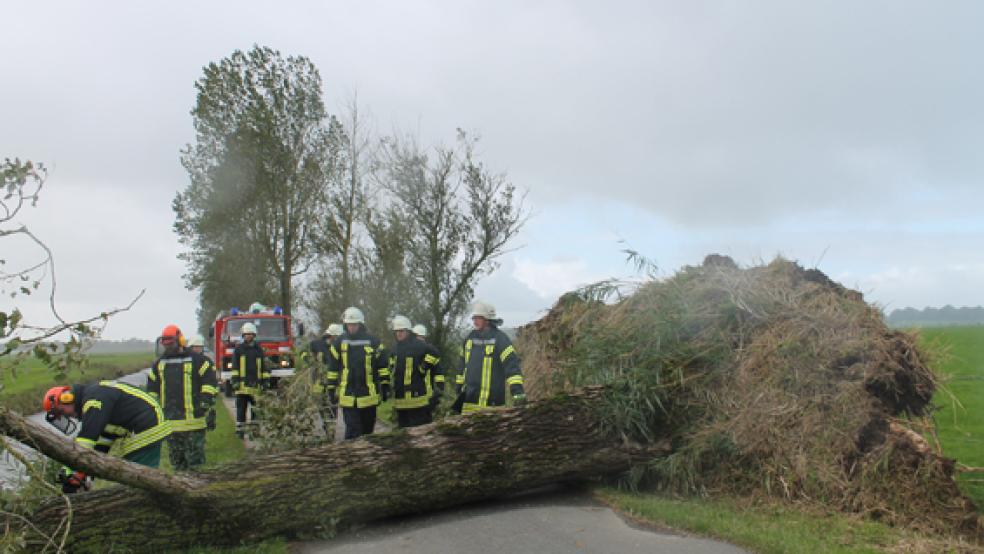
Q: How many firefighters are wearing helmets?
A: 9